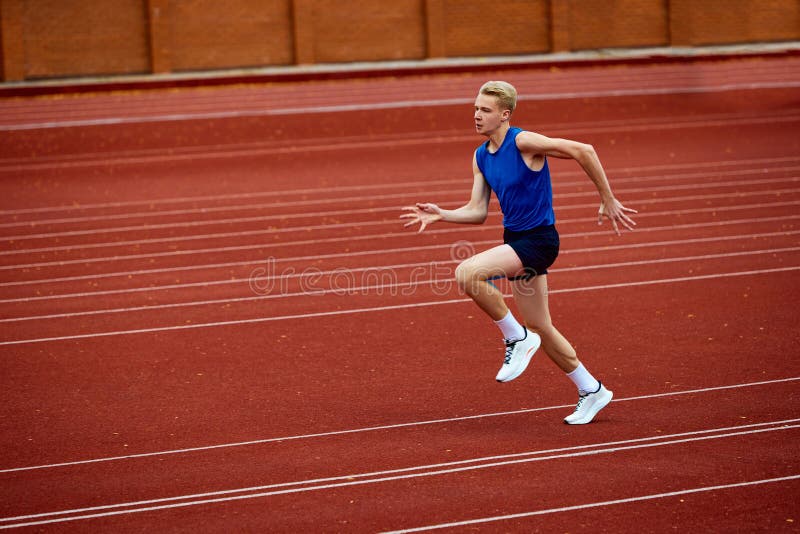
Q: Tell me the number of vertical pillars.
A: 6